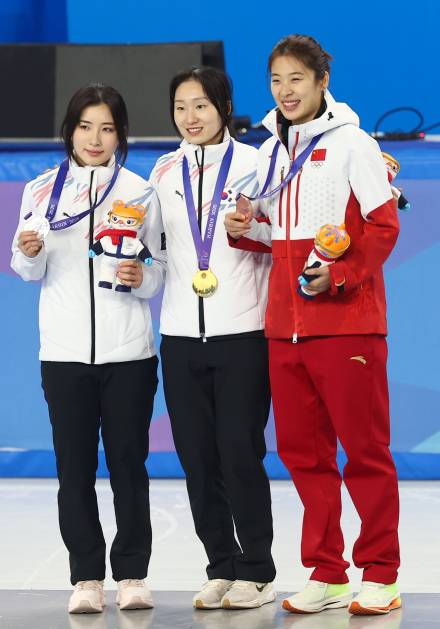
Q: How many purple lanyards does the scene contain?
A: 3